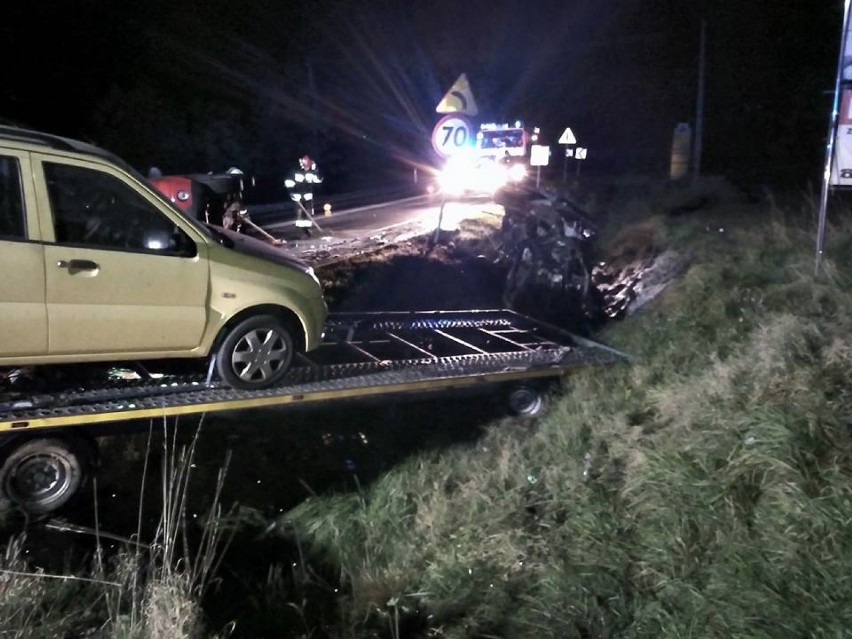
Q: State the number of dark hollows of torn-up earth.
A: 1